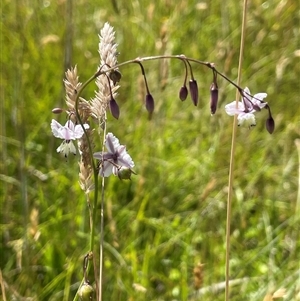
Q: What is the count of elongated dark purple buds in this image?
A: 6